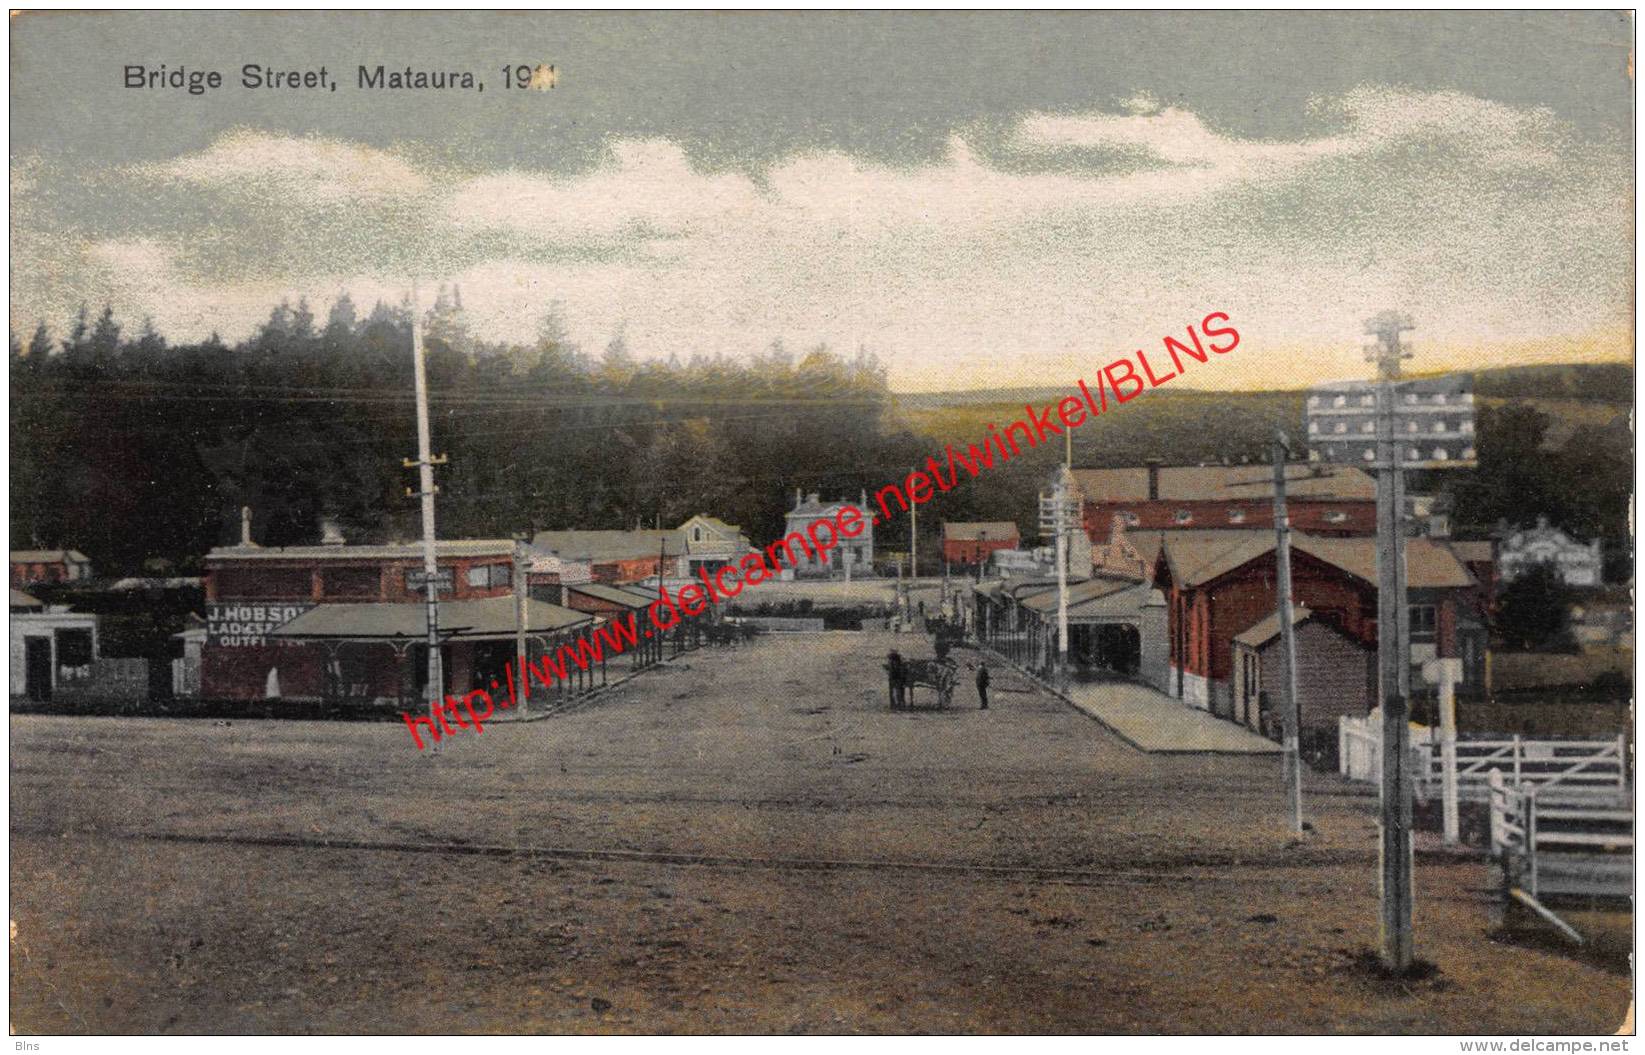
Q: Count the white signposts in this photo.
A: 1